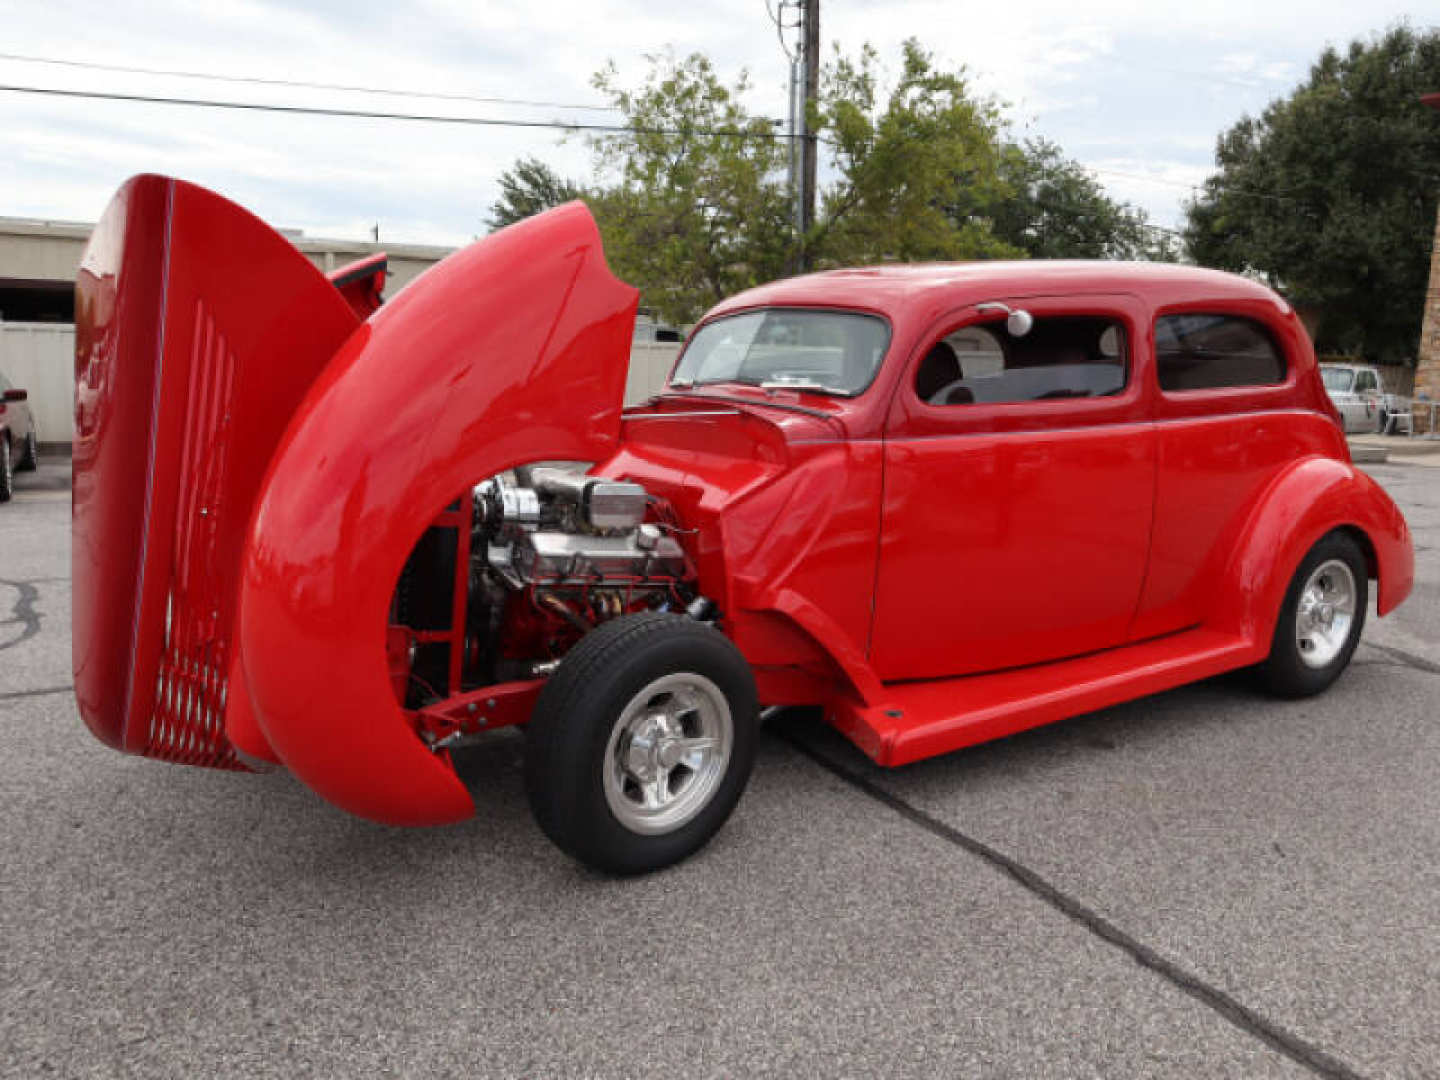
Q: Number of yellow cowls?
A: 0